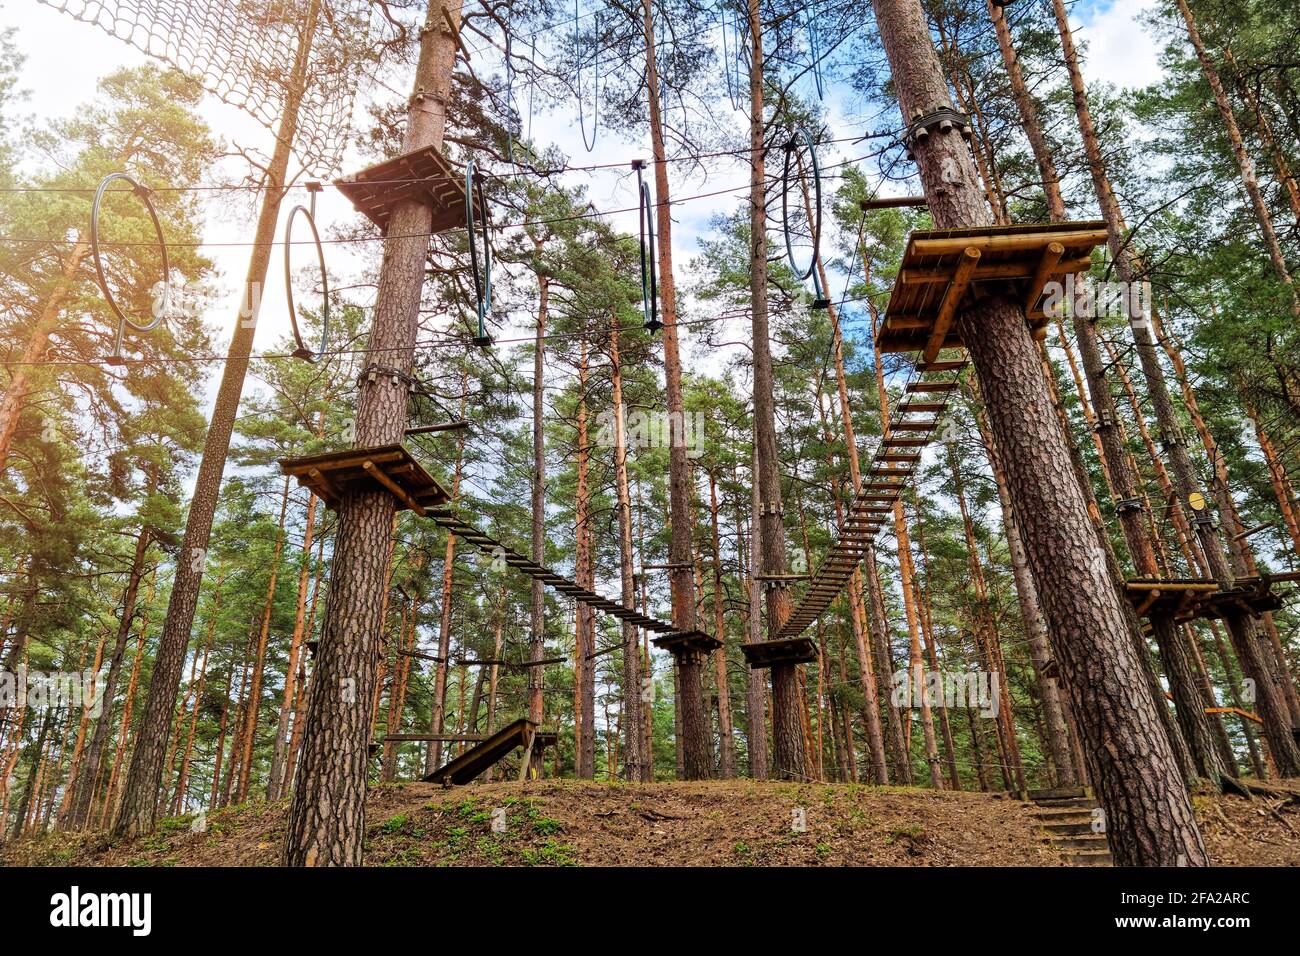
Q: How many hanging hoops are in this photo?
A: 5